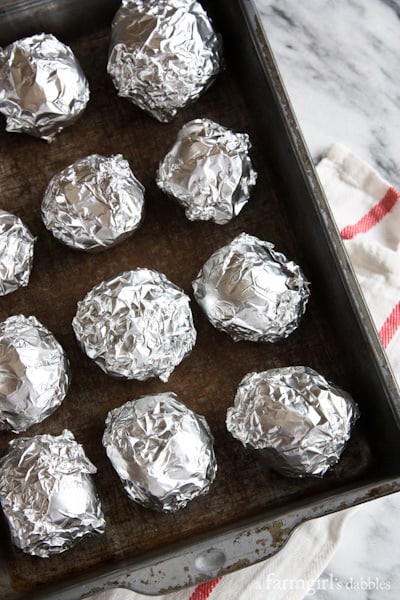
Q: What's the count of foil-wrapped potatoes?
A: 11